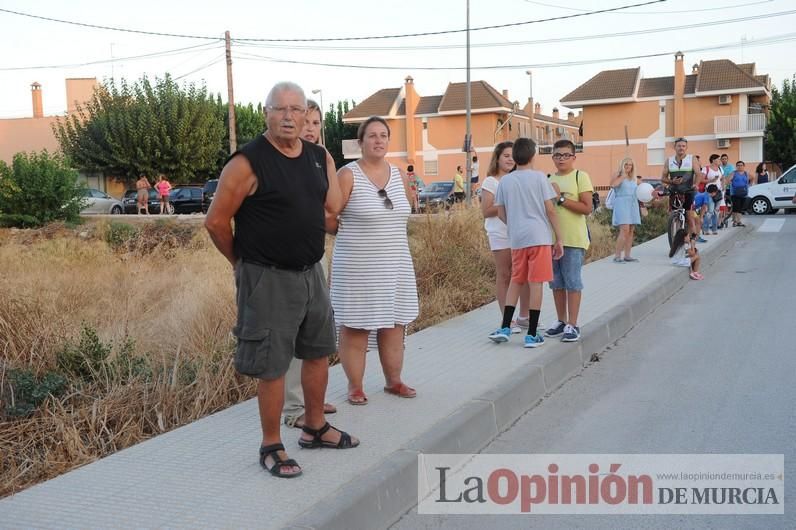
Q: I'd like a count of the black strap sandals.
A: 2